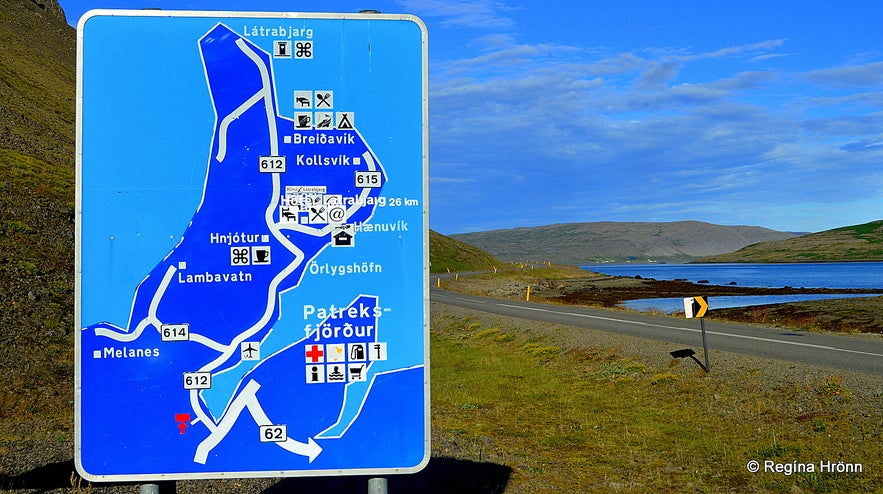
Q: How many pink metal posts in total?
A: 0